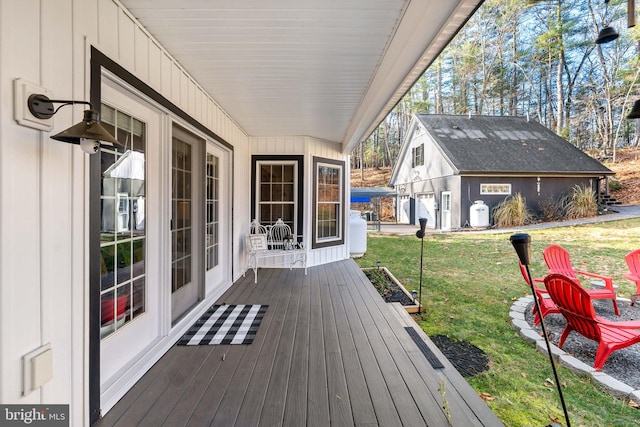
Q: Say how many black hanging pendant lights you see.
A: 2